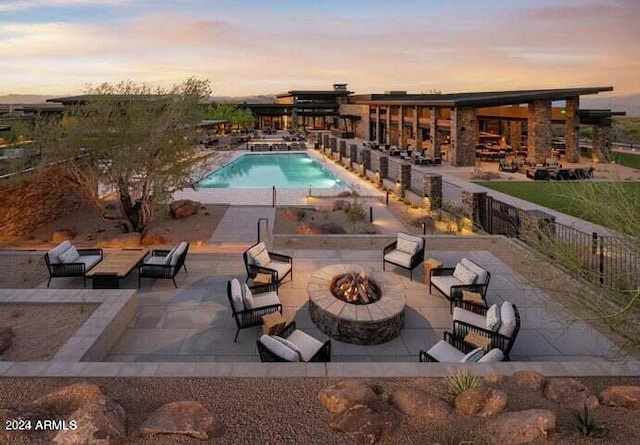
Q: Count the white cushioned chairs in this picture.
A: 9